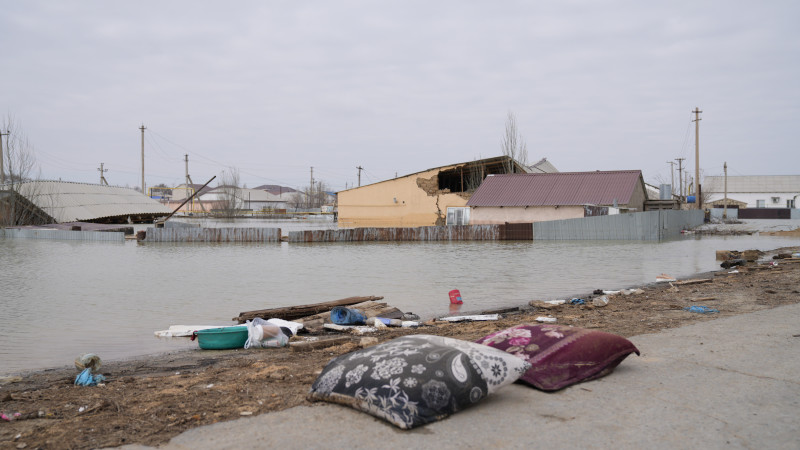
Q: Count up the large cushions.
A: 2